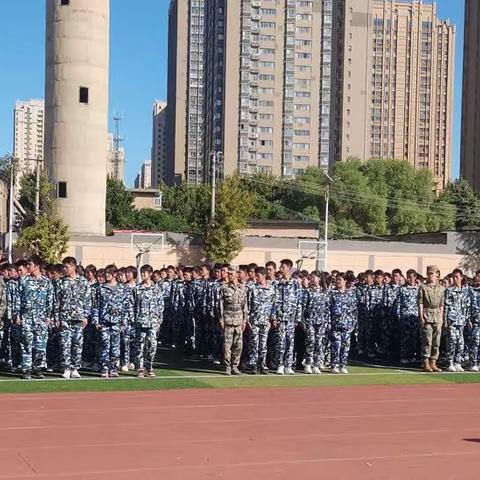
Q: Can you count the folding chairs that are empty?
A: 0